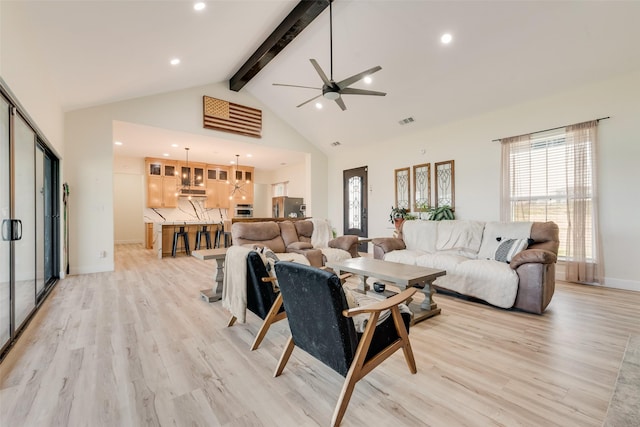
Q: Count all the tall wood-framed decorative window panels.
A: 3